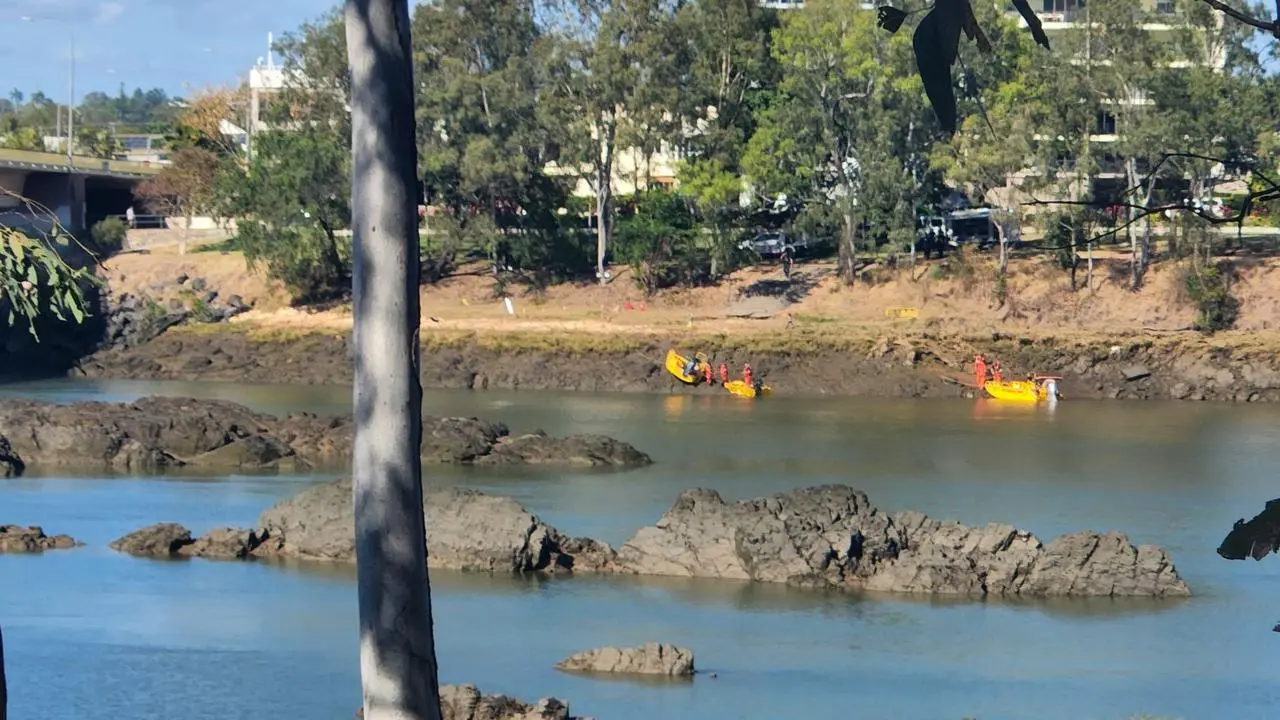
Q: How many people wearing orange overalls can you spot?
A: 5